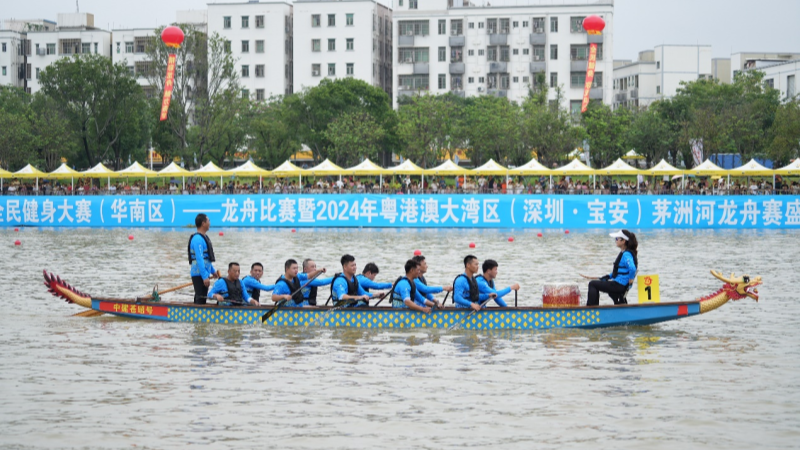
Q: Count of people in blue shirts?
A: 12